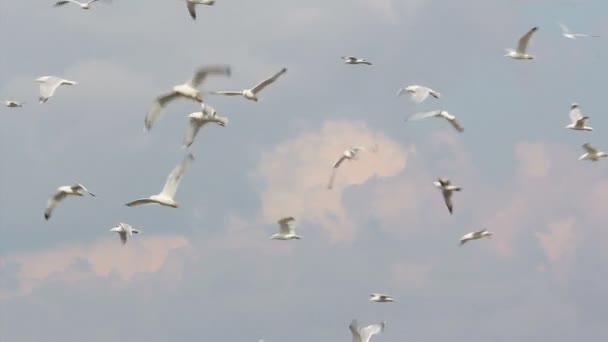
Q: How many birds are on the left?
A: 11